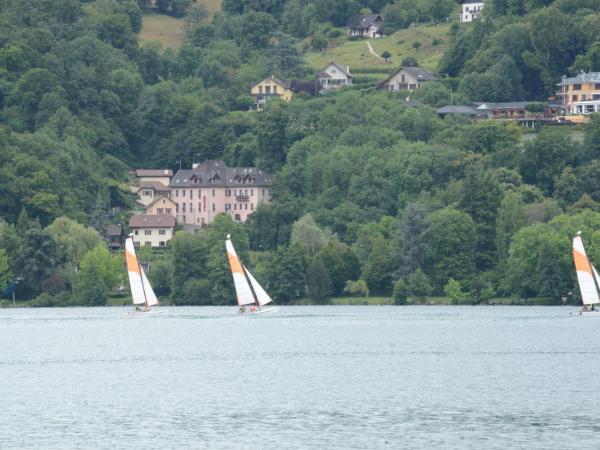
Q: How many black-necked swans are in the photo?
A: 0